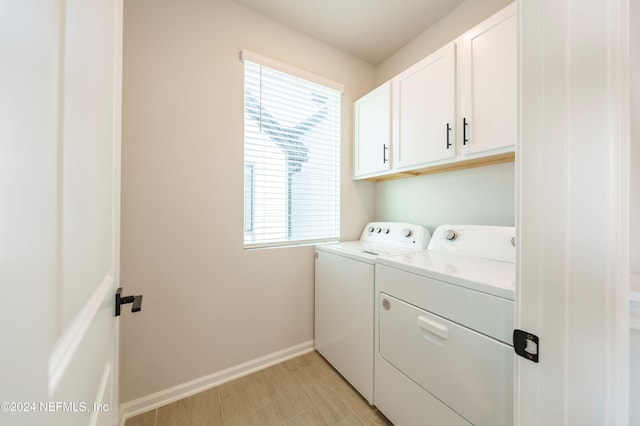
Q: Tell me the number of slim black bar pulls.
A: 3